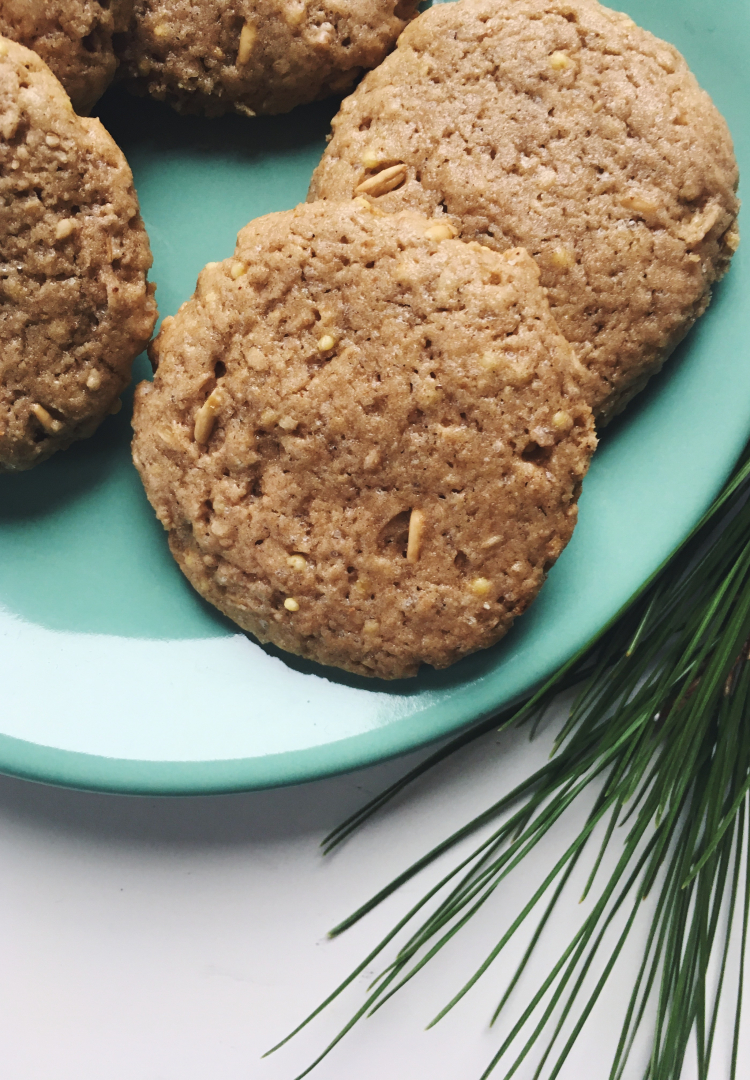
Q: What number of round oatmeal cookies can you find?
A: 5